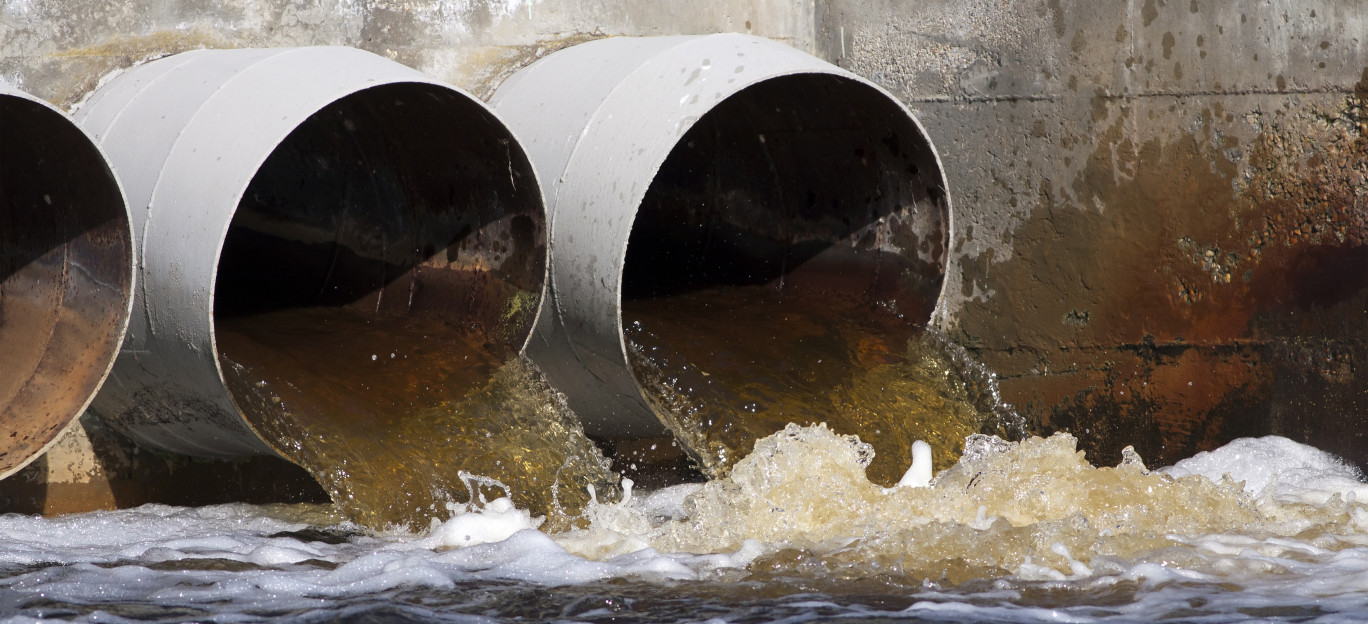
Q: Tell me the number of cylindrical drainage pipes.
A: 3